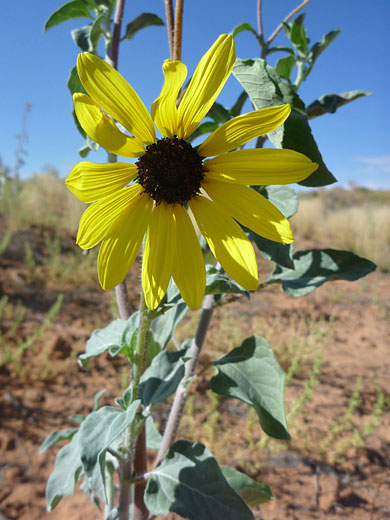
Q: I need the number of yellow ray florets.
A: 13